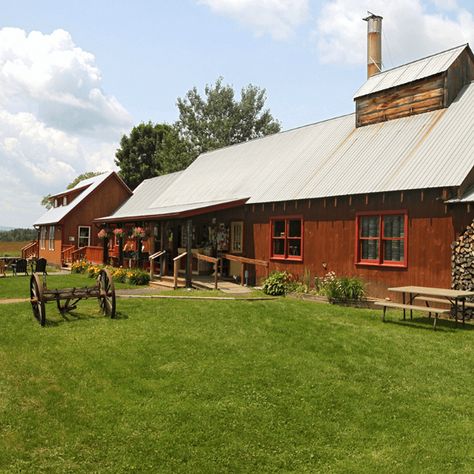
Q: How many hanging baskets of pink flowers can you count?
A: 3